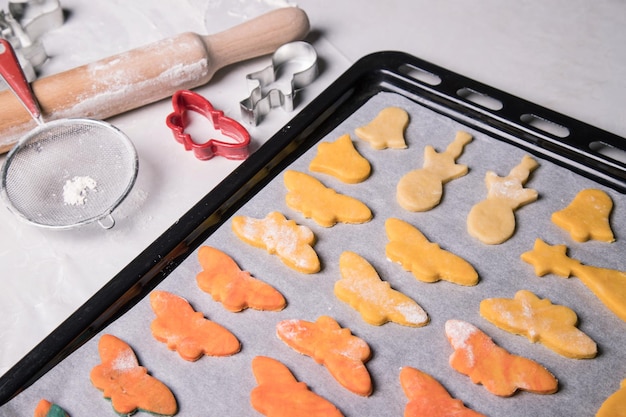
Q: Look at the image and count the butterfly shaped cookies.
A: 12